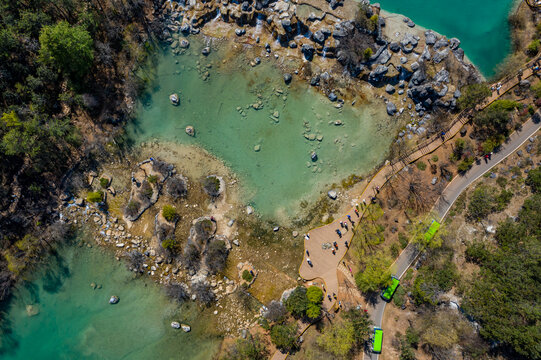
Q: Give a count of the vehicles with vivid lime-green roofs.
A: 3